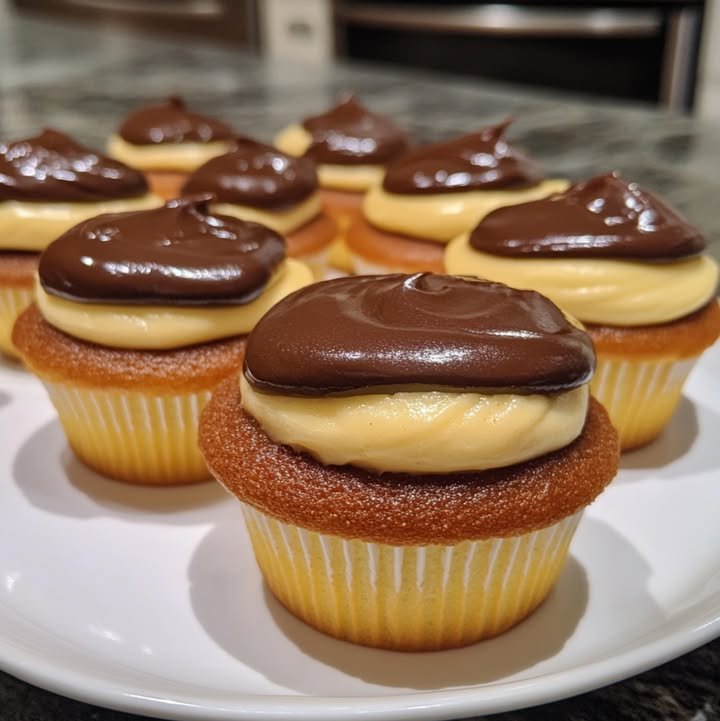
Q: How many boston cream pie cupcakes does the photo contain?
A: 8